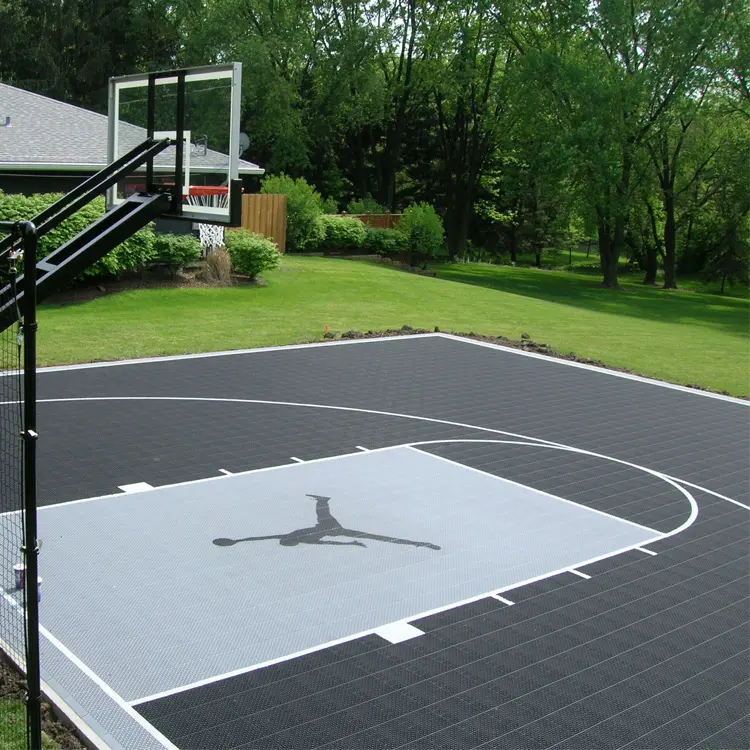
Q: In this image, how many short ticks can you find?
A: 6